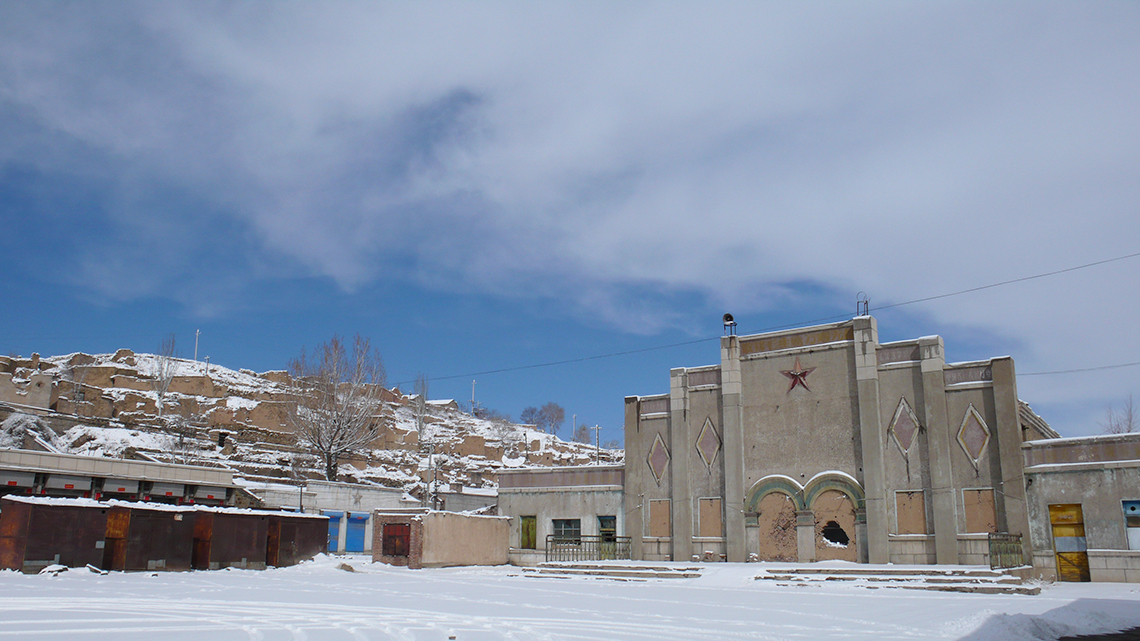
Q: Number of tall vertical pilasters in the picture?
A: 6